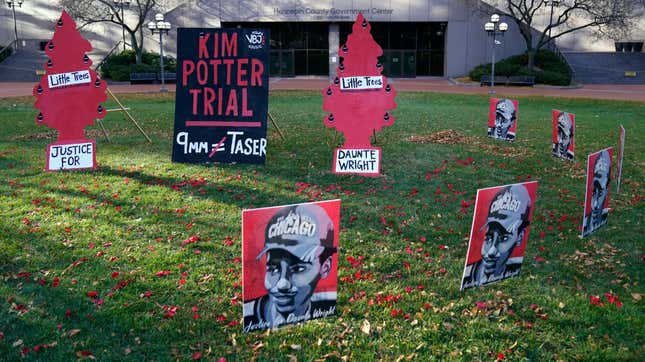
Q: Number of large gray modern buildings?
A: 1